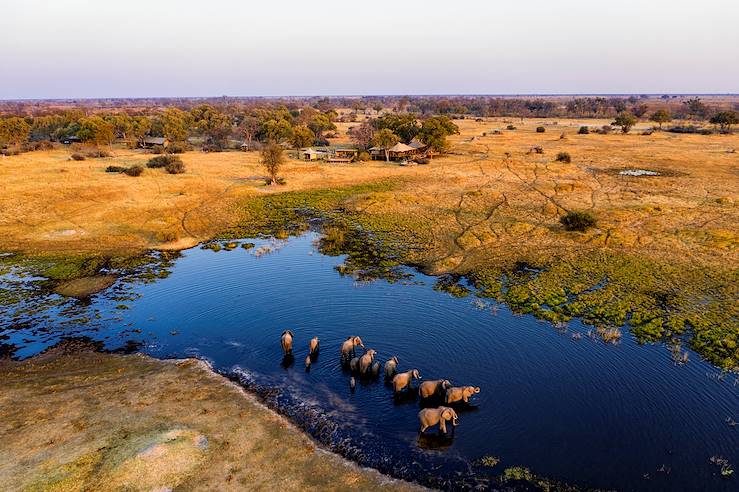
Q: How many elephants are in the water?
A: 13